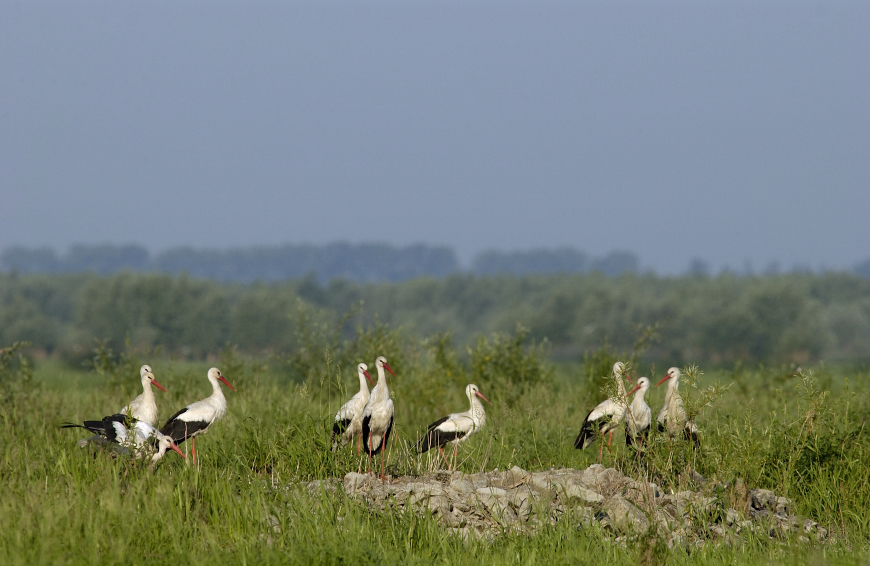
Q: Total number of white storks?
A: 10